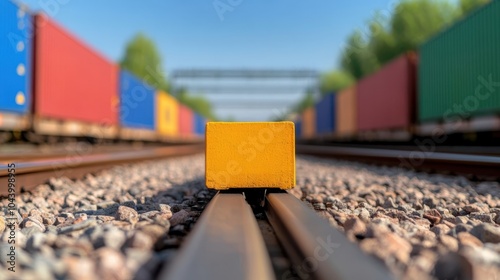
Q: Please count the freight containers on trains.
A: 12